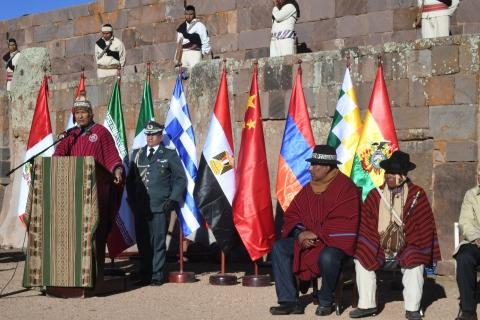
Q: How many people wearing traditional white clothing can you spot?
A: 5